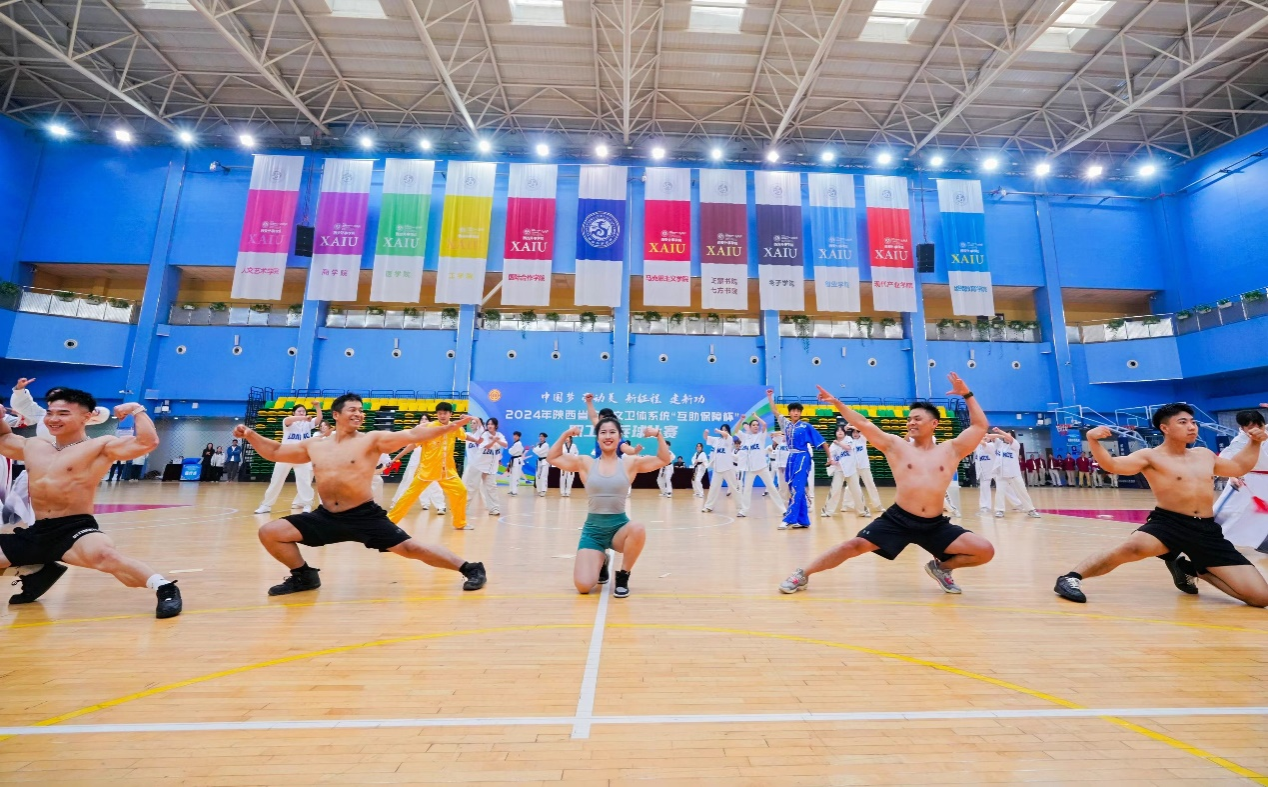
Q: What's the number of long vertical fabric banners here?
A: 12